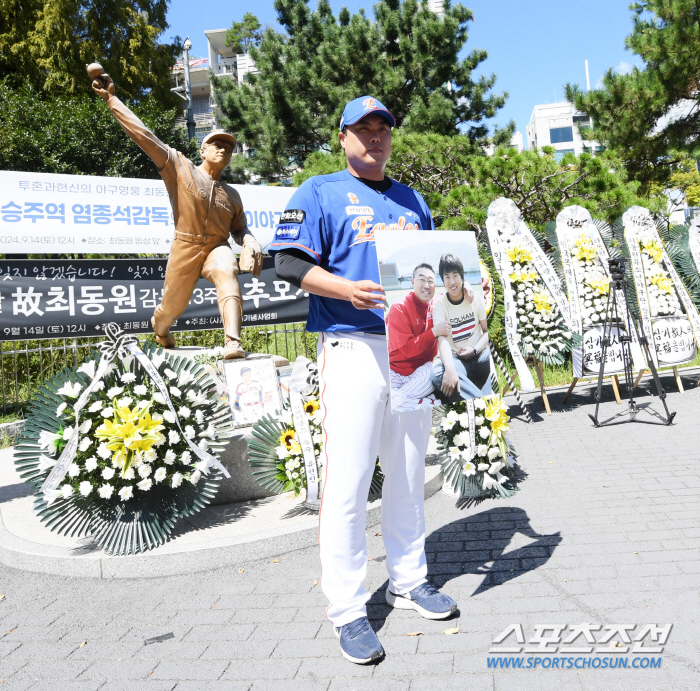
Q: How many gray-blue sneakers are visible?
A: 2